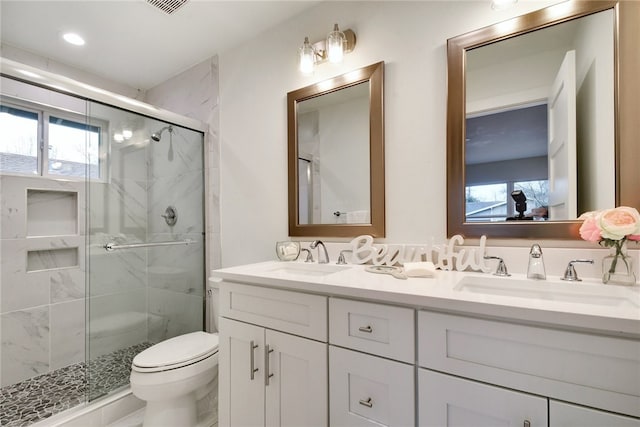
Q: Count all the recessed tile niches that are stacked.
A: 2